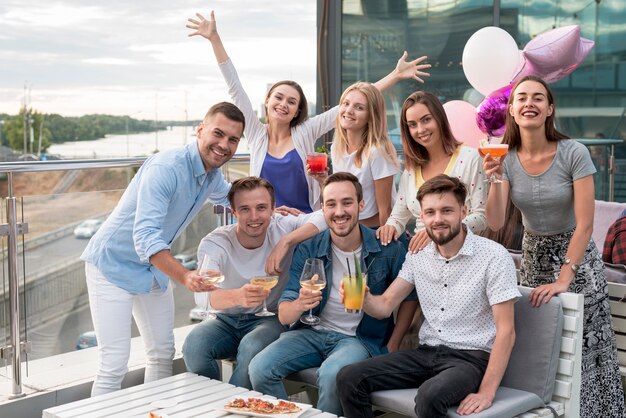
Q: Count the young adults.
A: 8